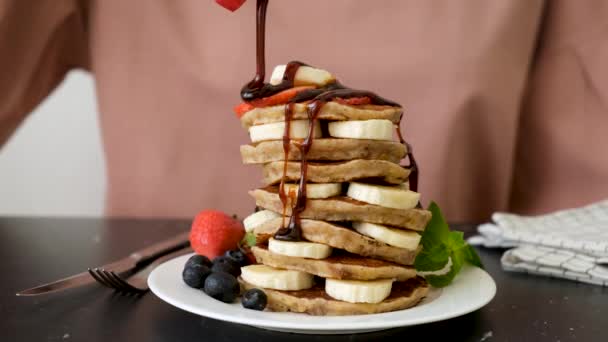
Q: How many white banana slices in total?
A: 10